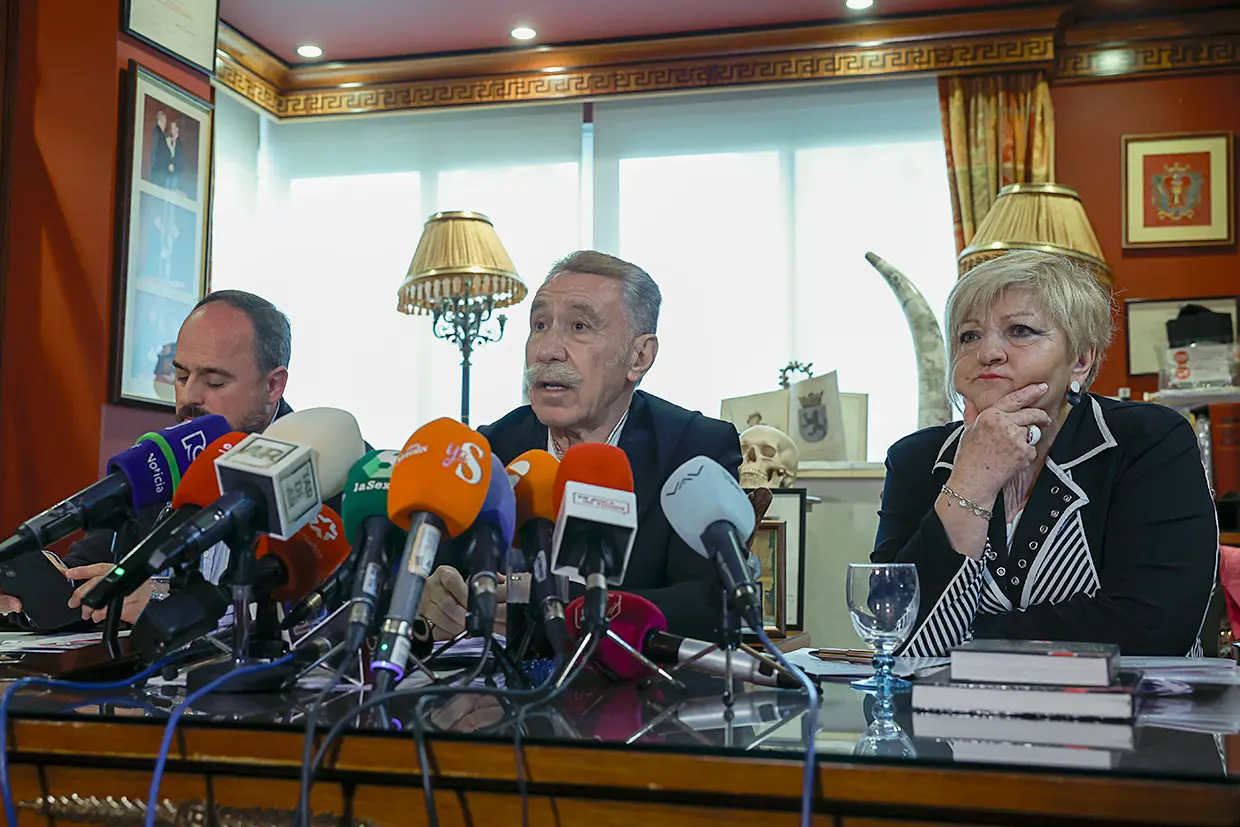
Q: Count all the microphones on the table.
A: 11